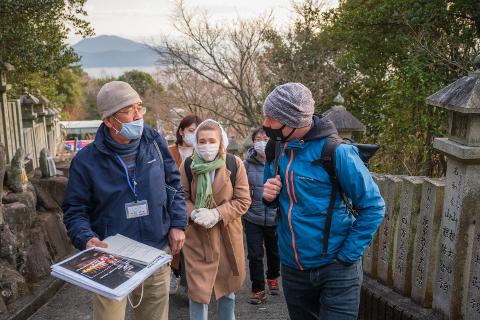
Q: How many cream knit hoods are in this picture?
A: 1